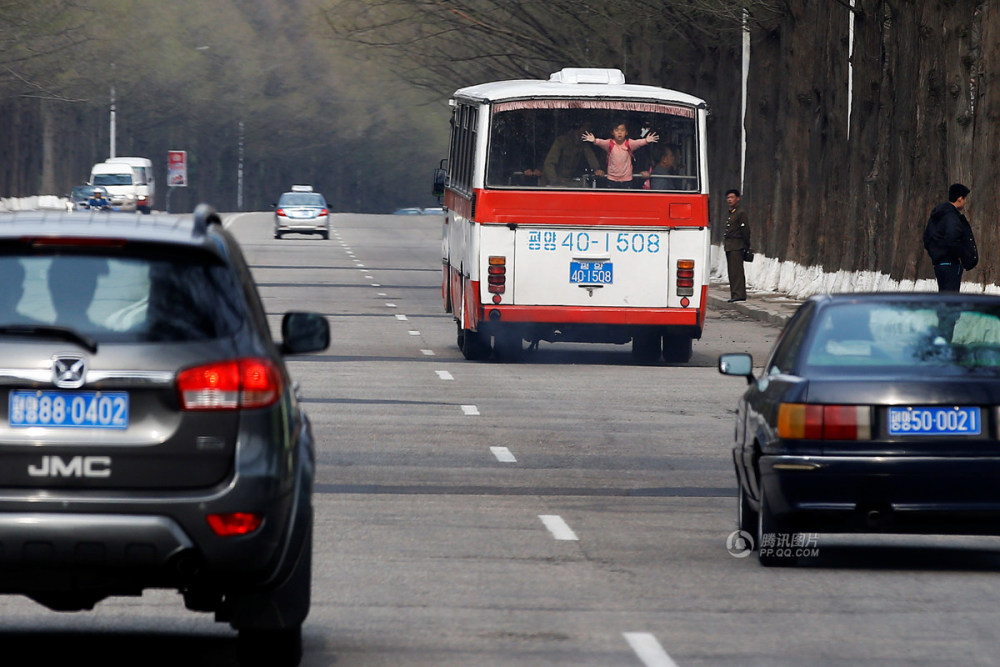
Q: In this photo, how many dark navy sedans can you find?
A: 1